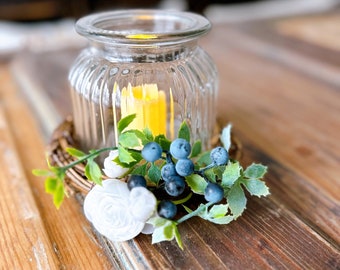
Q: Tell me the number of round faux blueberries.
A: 9